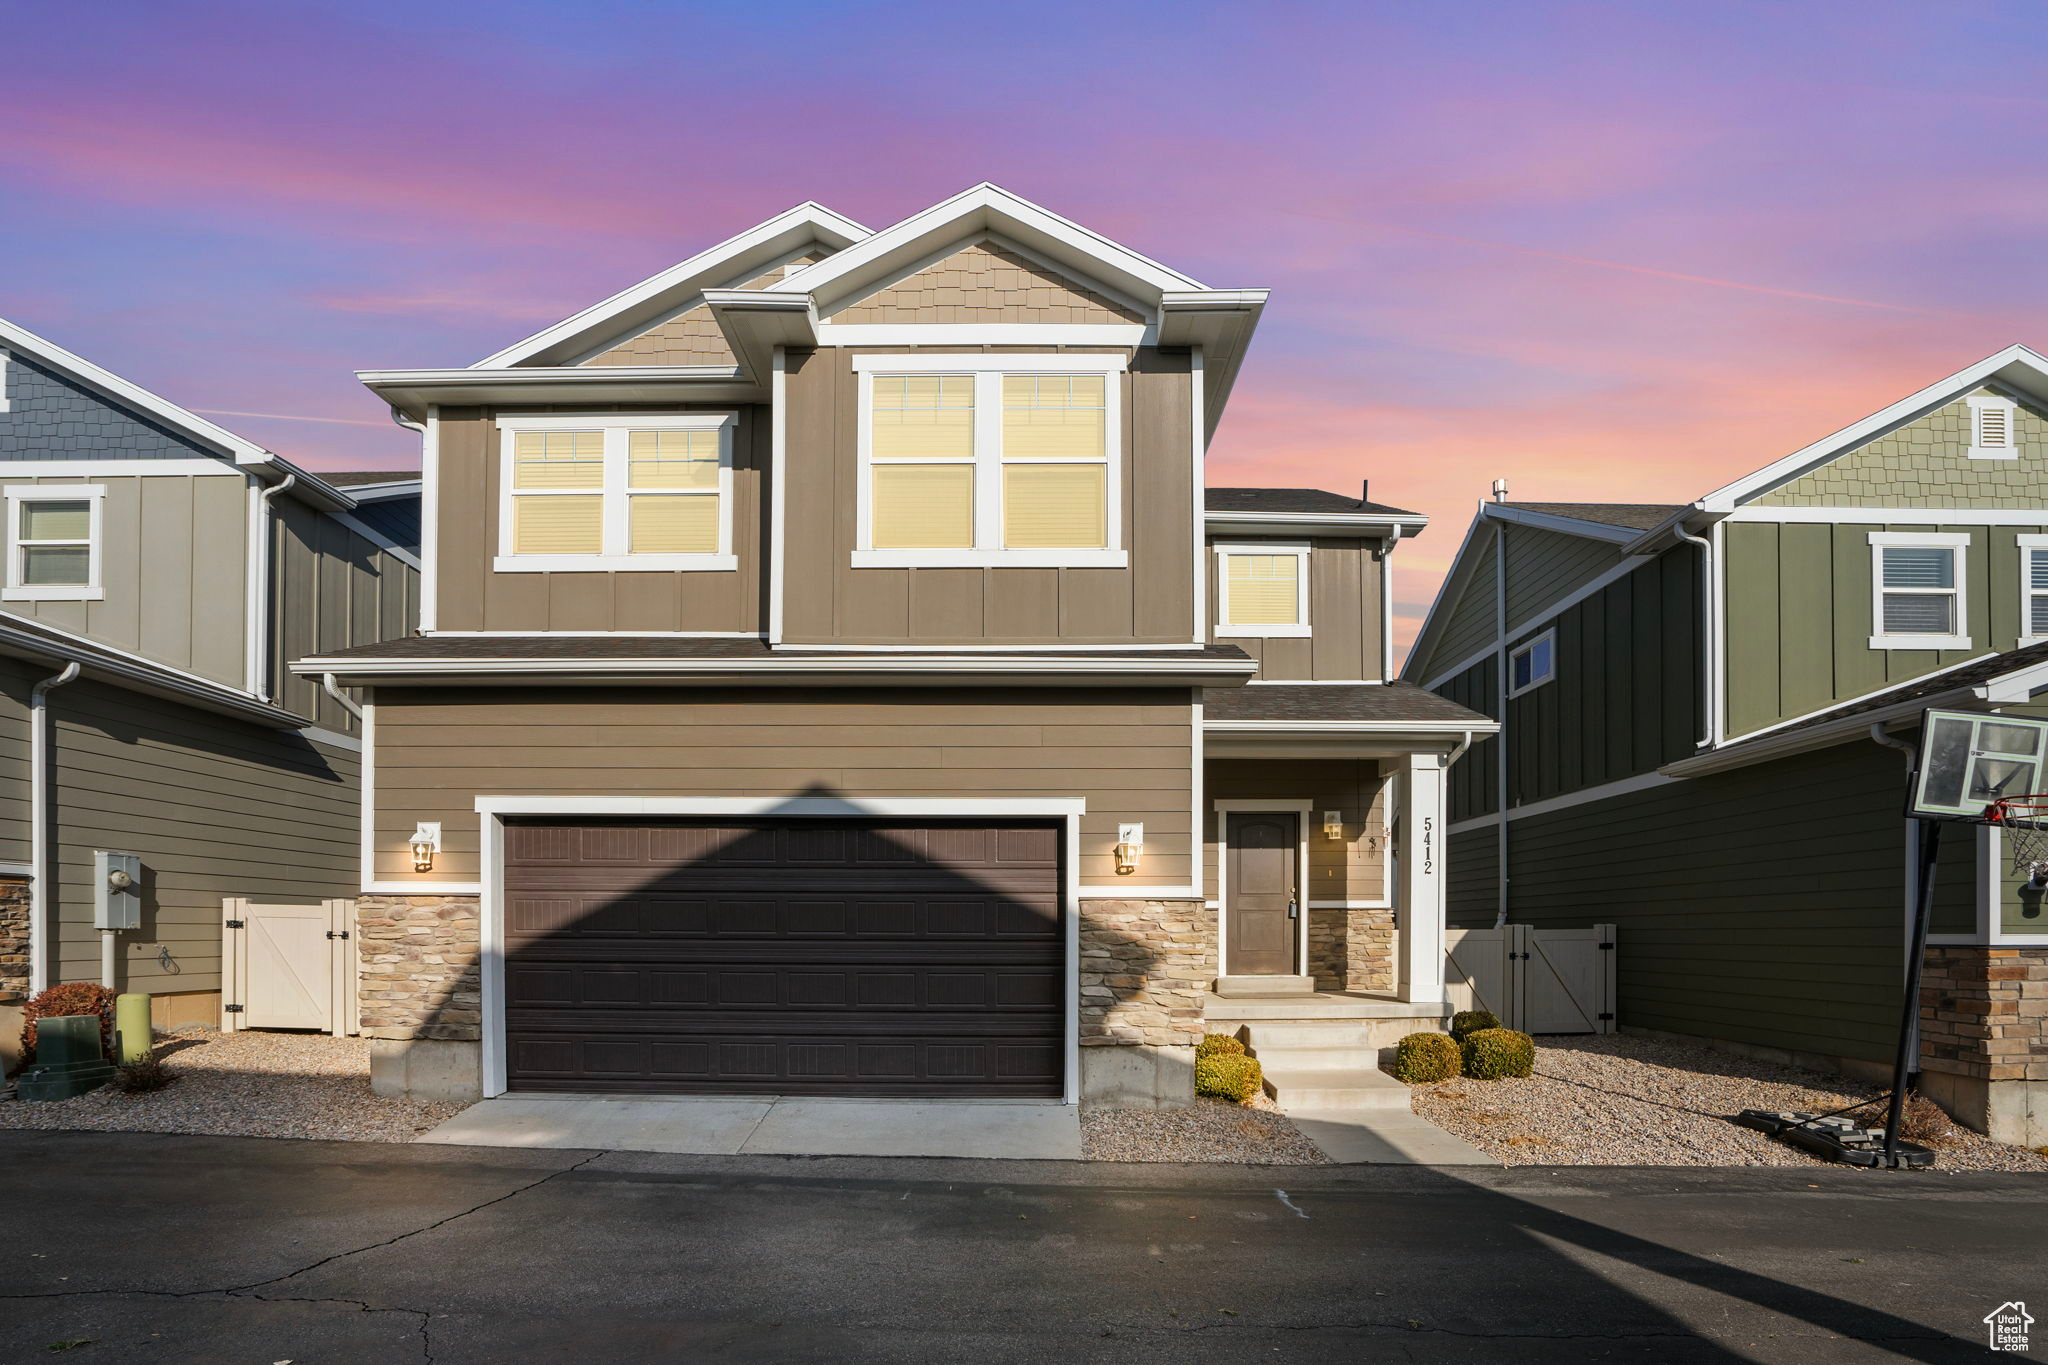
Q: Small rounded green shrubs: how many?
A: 5